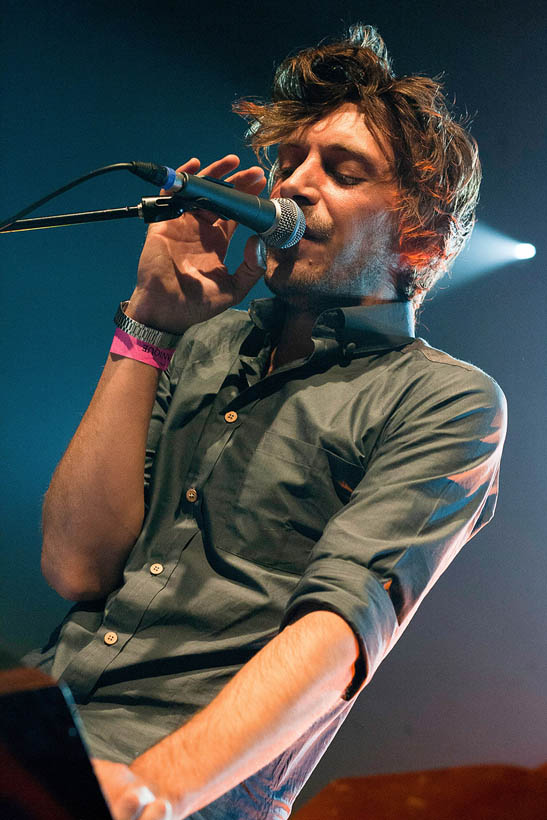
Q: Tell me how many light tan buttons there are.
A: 4